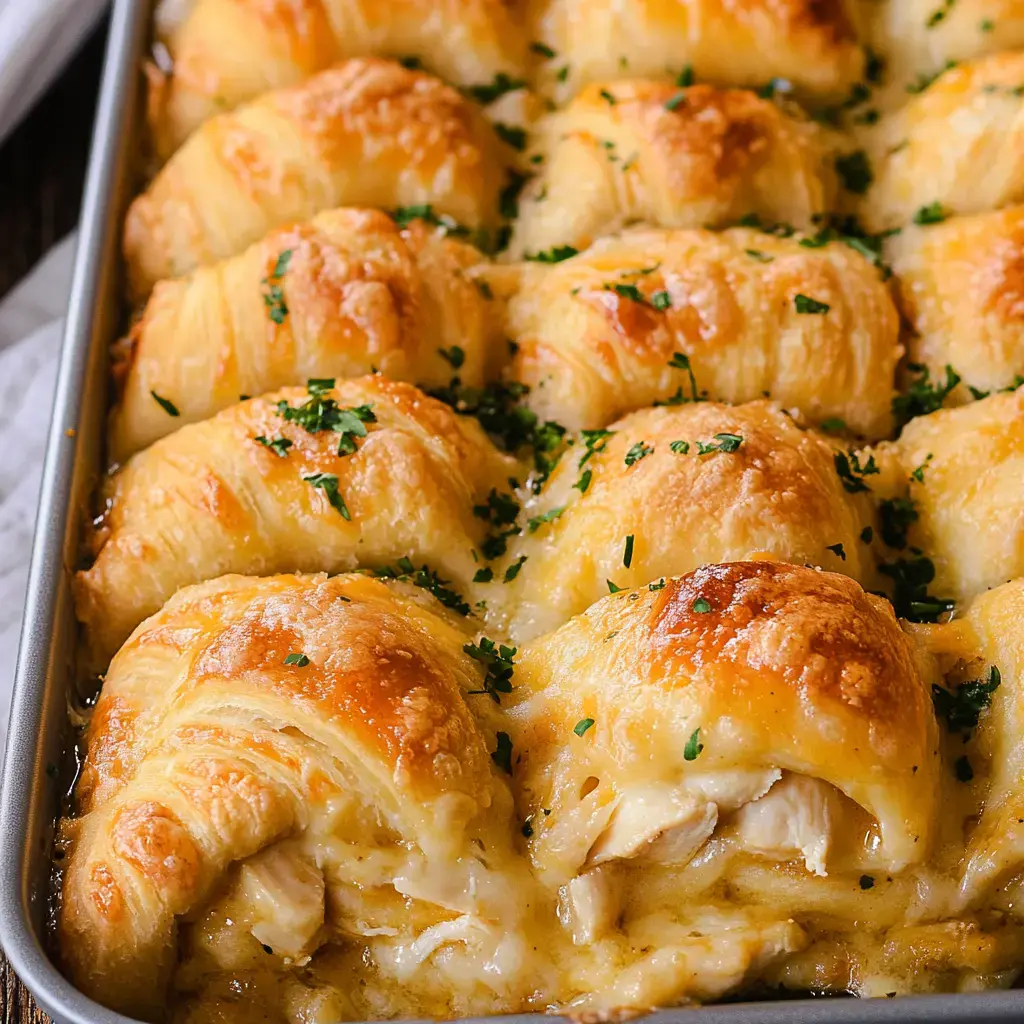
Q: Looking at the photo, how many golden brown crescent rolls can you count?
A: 15